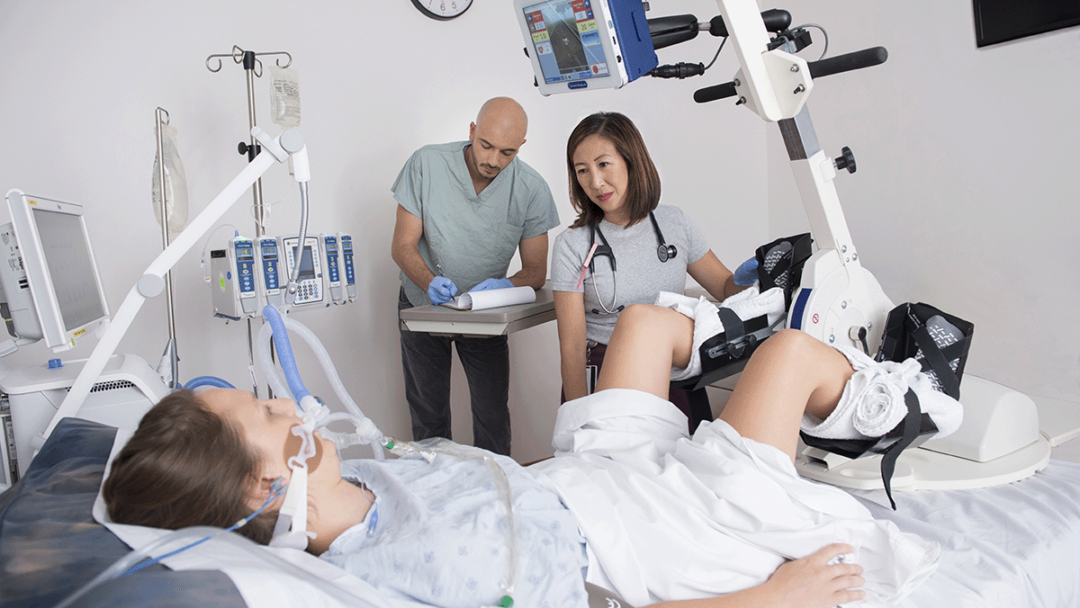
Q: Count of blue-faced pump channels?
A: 4